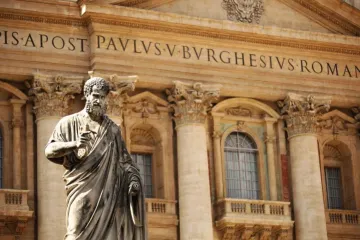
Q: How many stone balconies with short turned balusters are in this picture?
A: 4